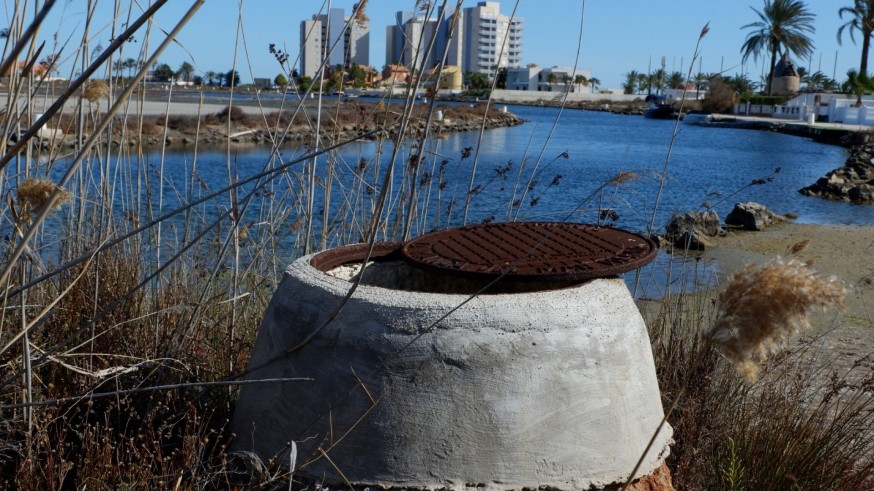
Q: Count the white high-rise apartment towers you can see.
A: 3